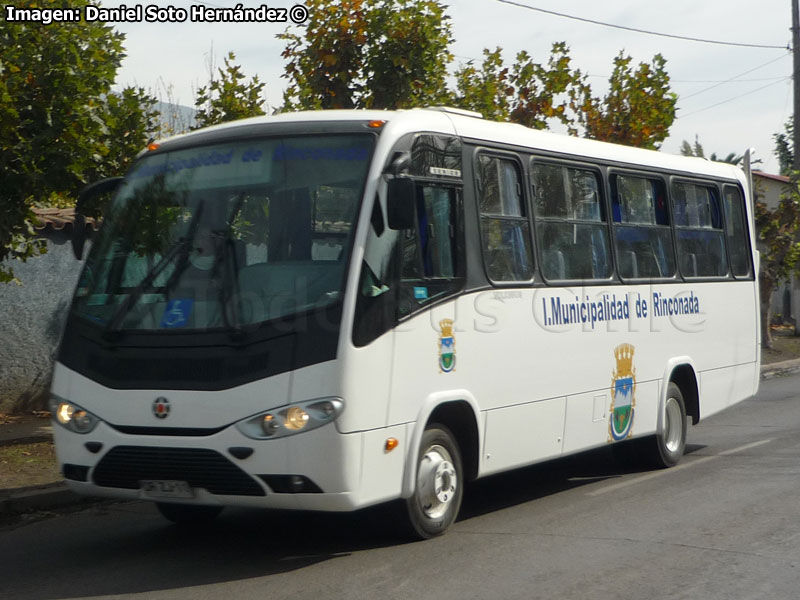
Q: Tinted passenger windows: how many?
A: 5